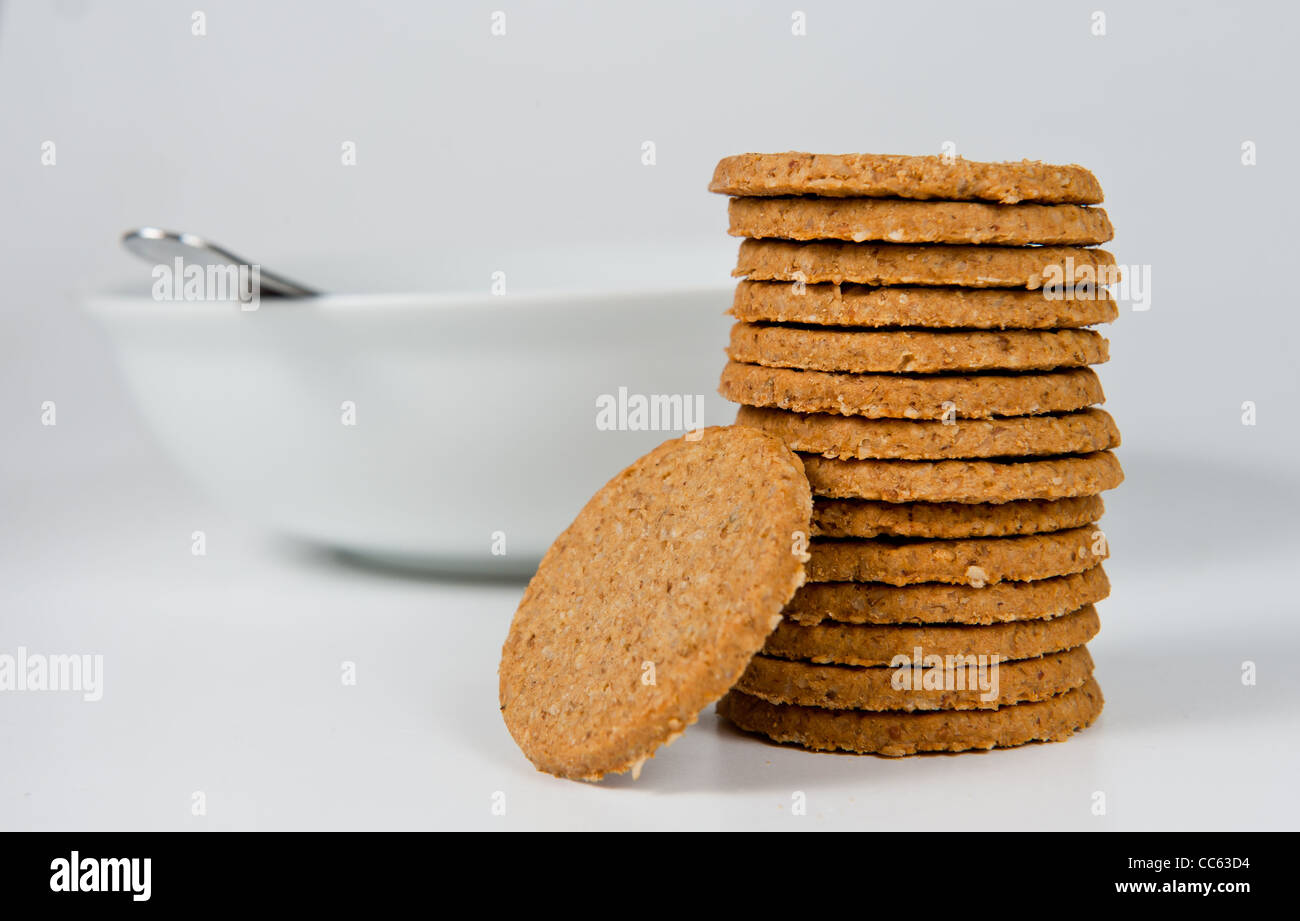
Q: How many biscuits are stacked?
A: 14